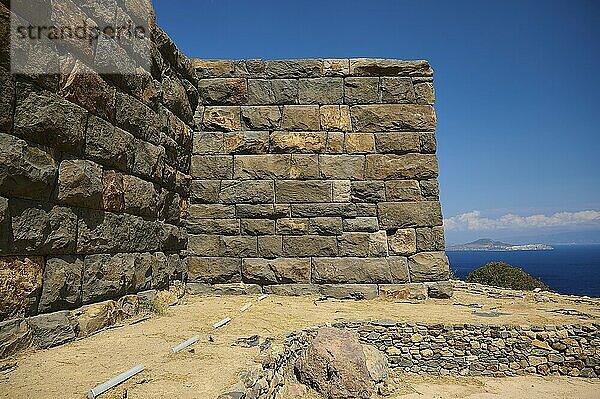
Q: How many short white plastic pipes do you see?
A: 5